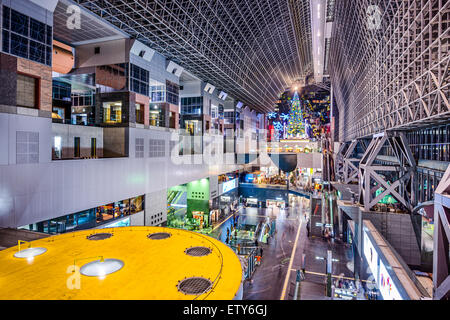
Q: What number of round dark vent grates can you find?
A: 4